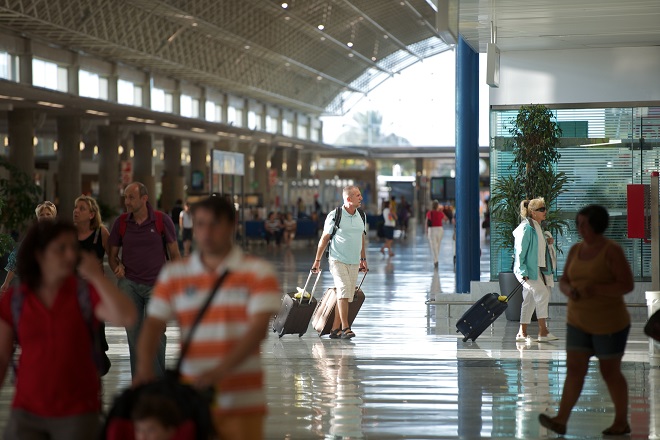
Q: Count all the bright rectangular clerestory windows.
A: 13